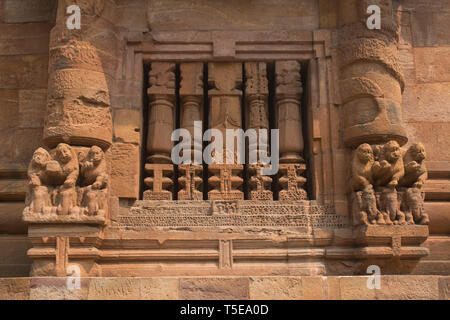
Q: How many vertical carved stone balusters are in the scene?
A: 5